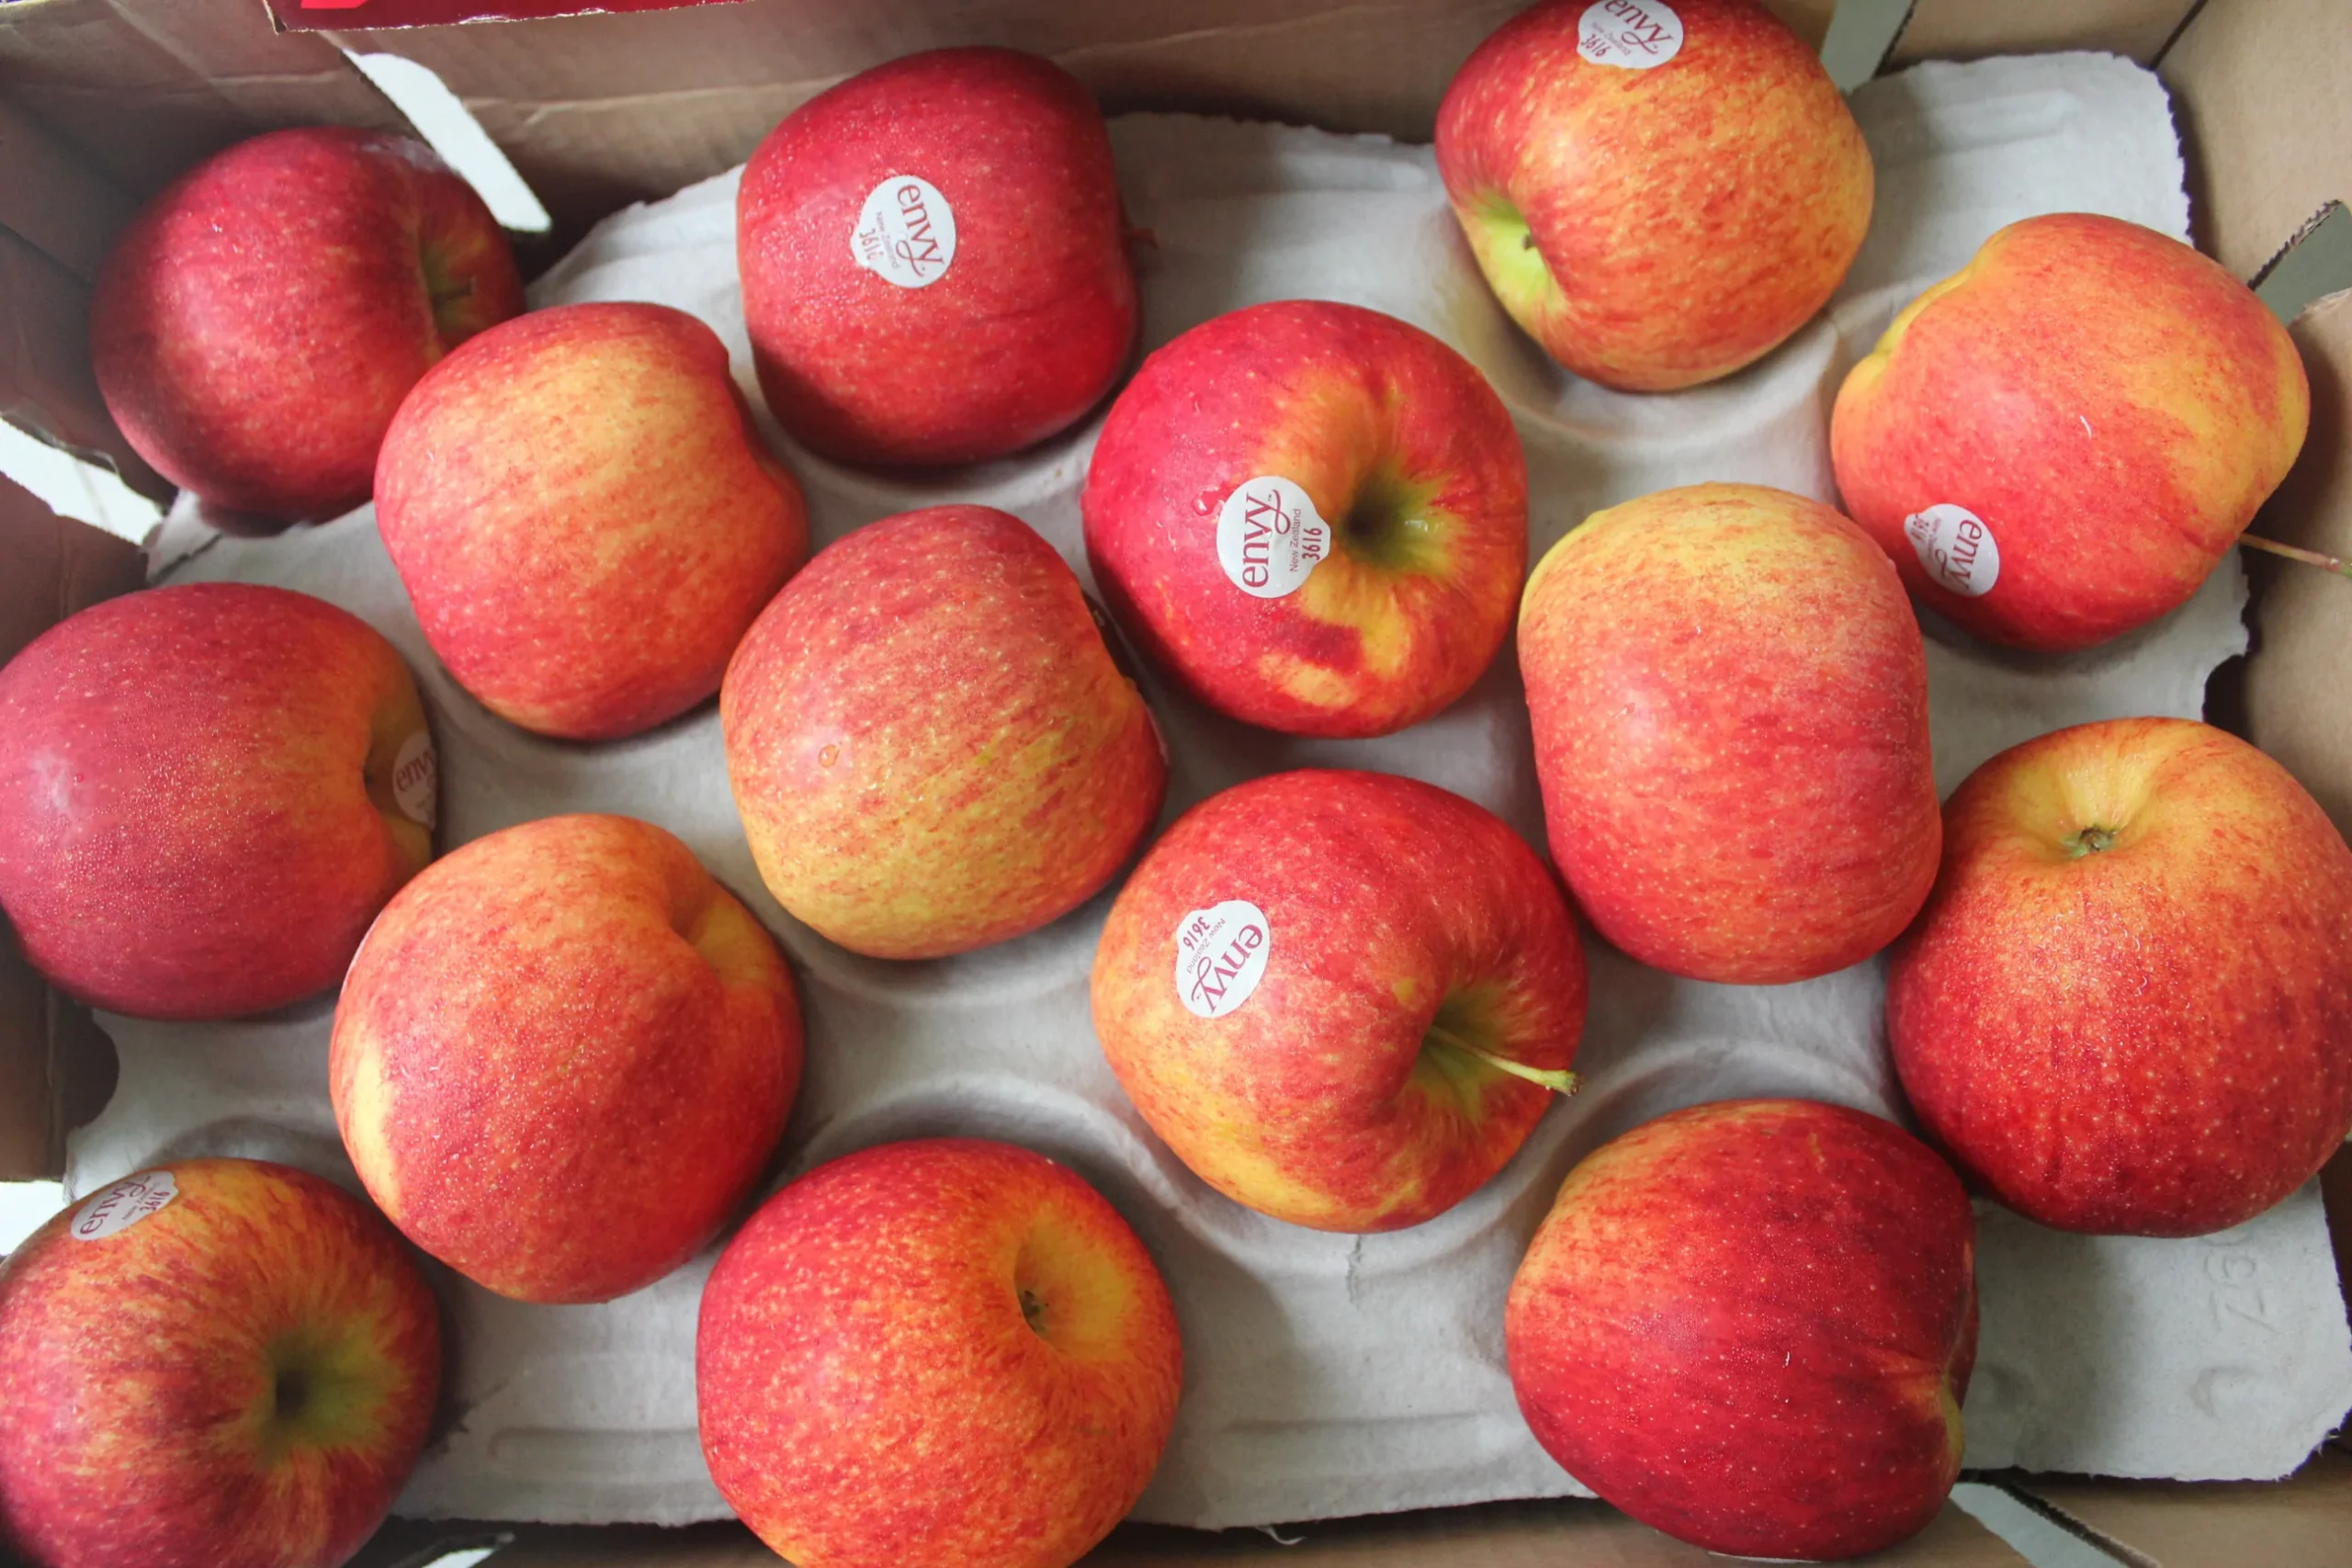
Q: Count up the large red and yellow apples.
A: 15